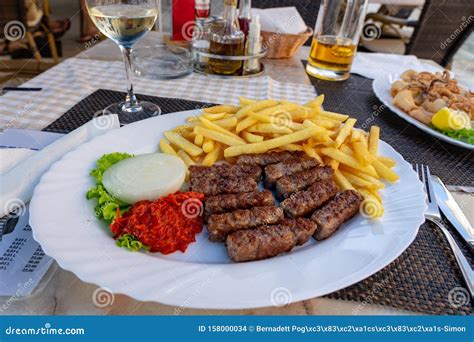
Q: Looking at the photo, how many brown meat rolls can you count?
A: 10